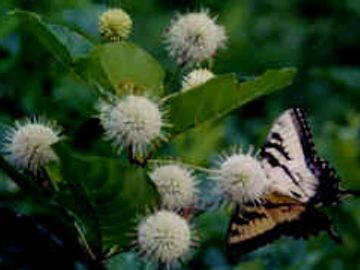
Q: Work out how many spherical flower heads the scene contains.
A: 8